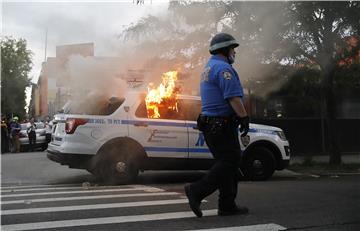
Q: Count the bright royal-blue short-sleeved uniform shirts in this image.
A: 1